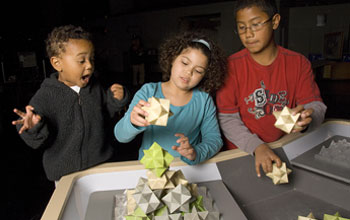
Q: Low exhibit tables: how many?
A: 1